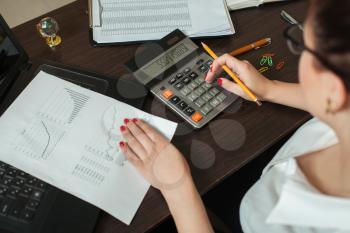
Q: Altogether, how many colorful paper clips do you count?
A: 5